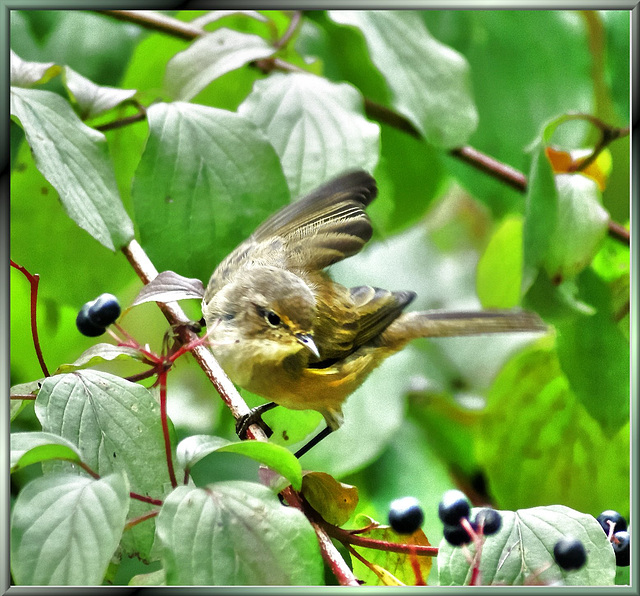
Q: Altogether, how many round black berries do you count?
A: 9